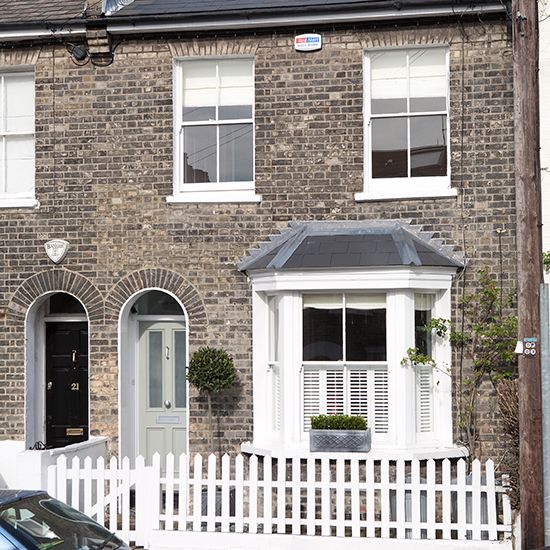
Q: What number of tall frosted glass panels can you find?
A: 2